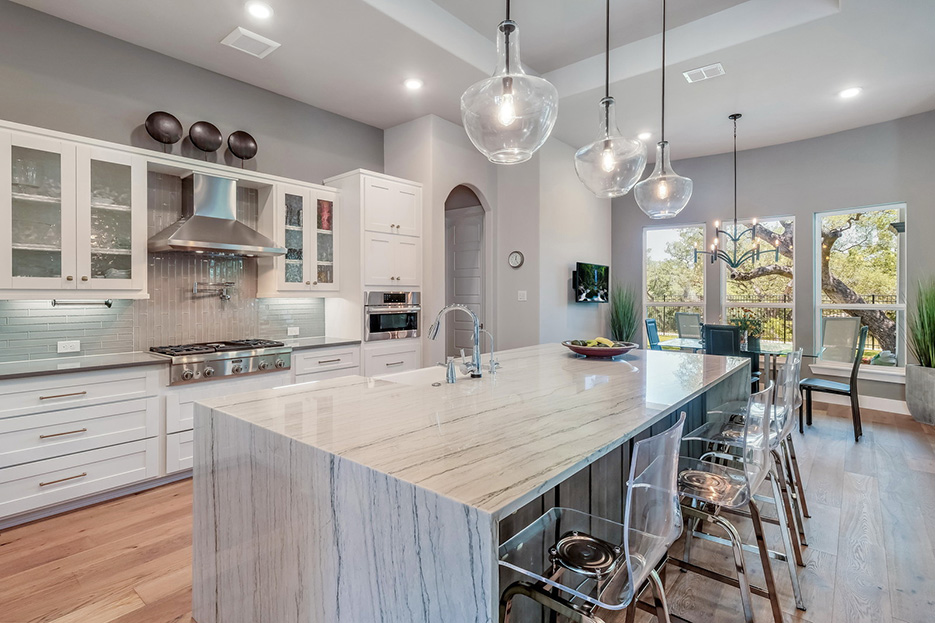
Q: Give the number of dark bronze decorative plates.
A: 3